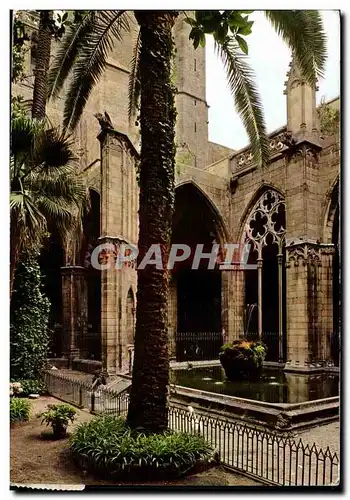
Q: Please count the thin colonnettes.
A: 2